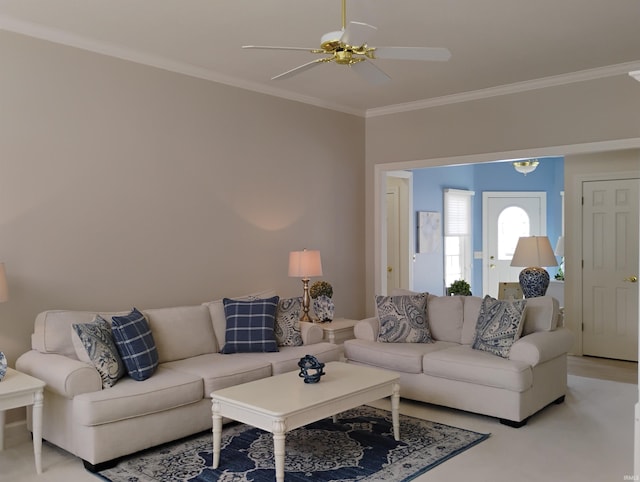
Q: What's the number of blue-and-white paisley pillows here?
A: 4